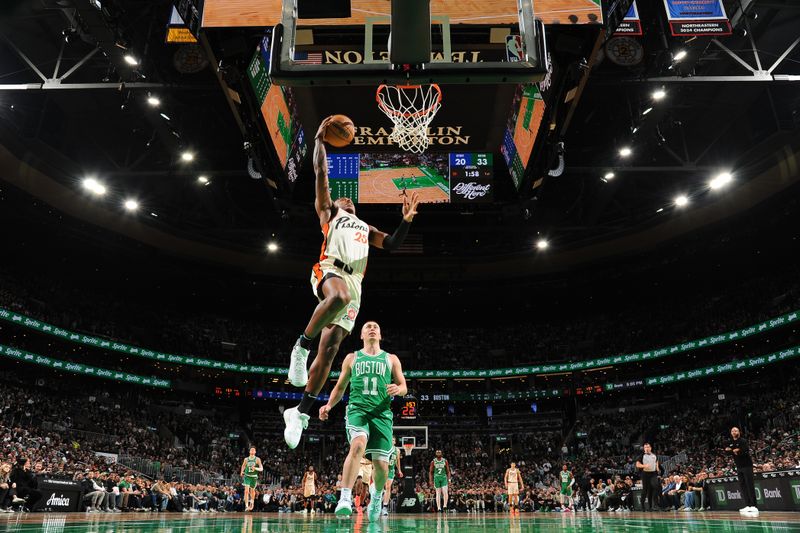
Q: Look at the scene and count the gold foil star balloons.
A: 0